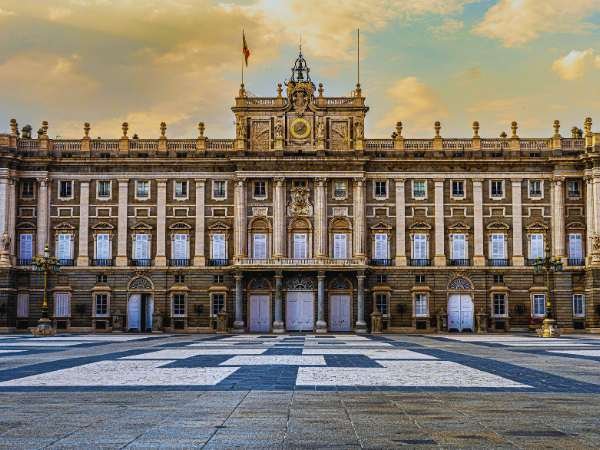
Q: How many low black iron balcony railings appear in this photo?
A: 12